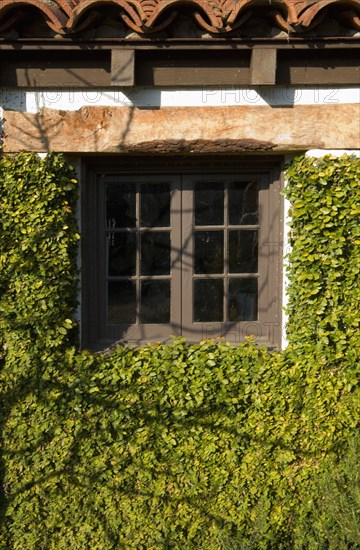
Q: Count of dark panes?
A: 12